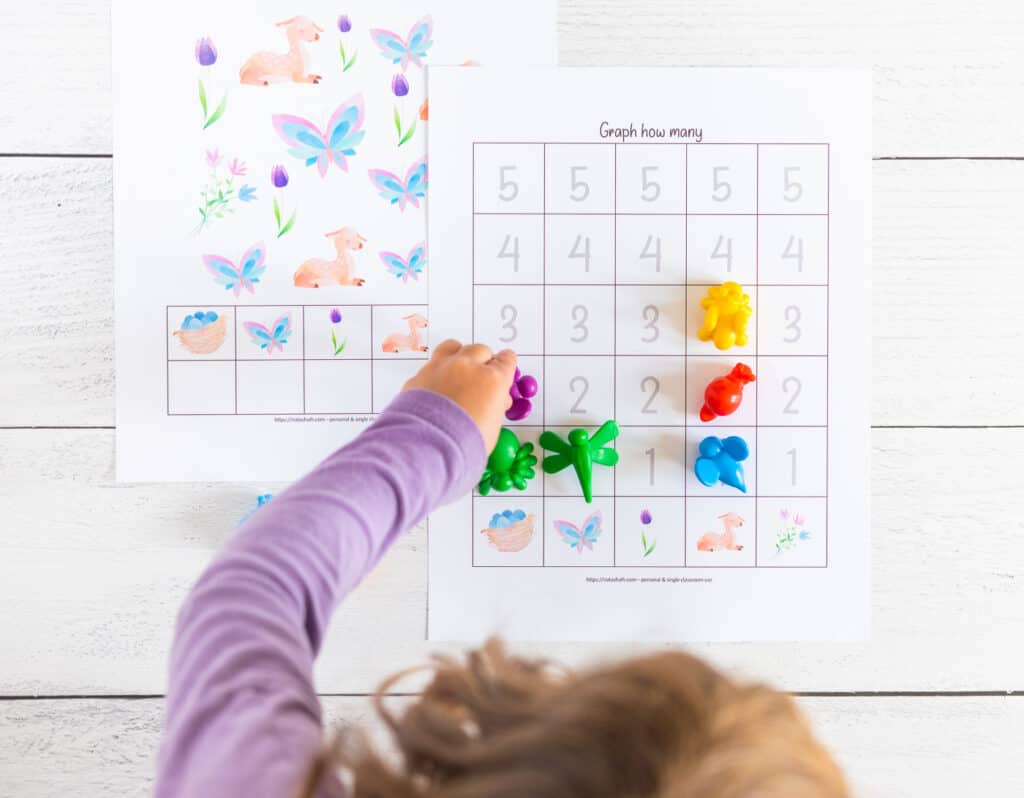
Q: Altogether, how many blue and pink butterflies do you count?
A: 7